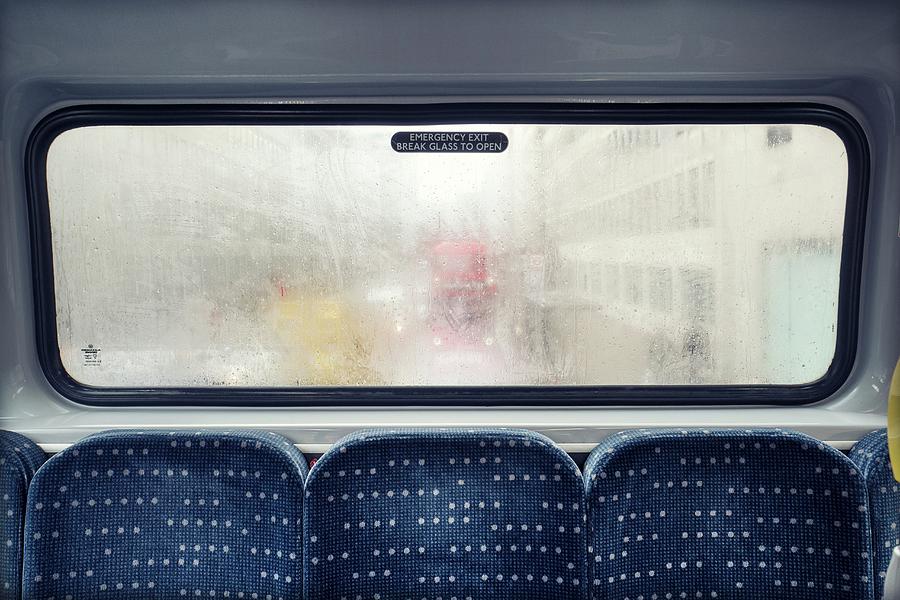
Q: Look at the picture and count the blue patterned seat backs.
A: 5